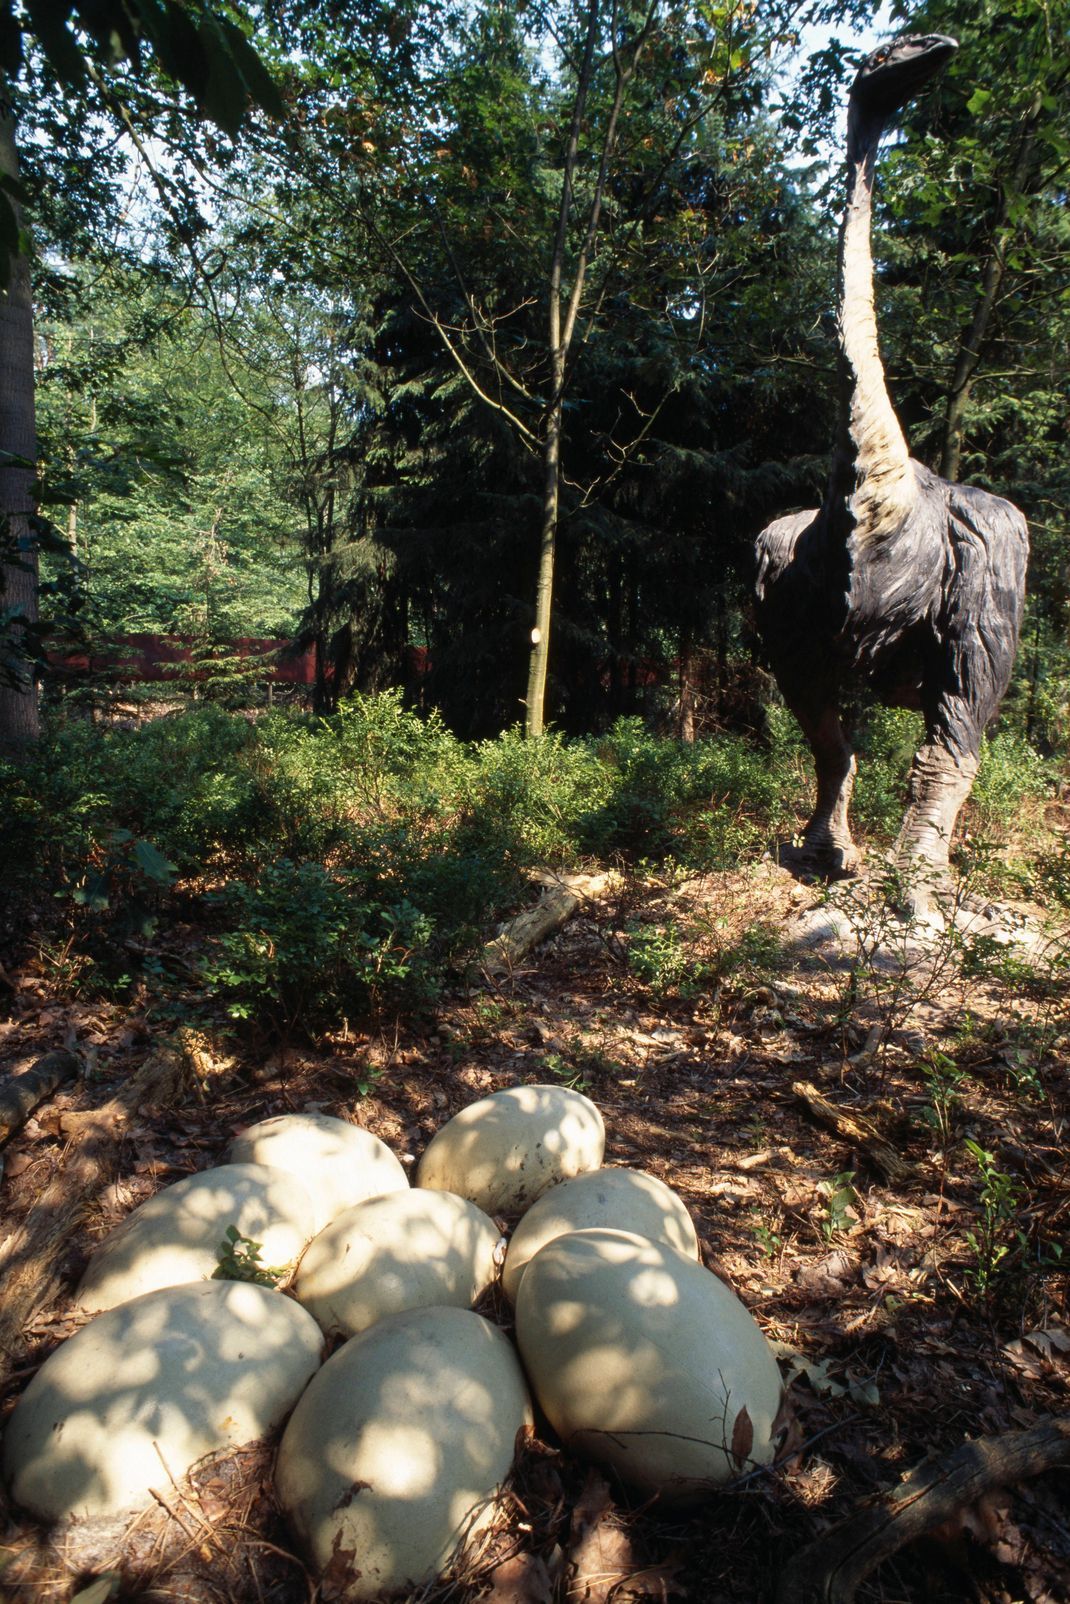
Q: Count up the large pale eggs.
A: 8